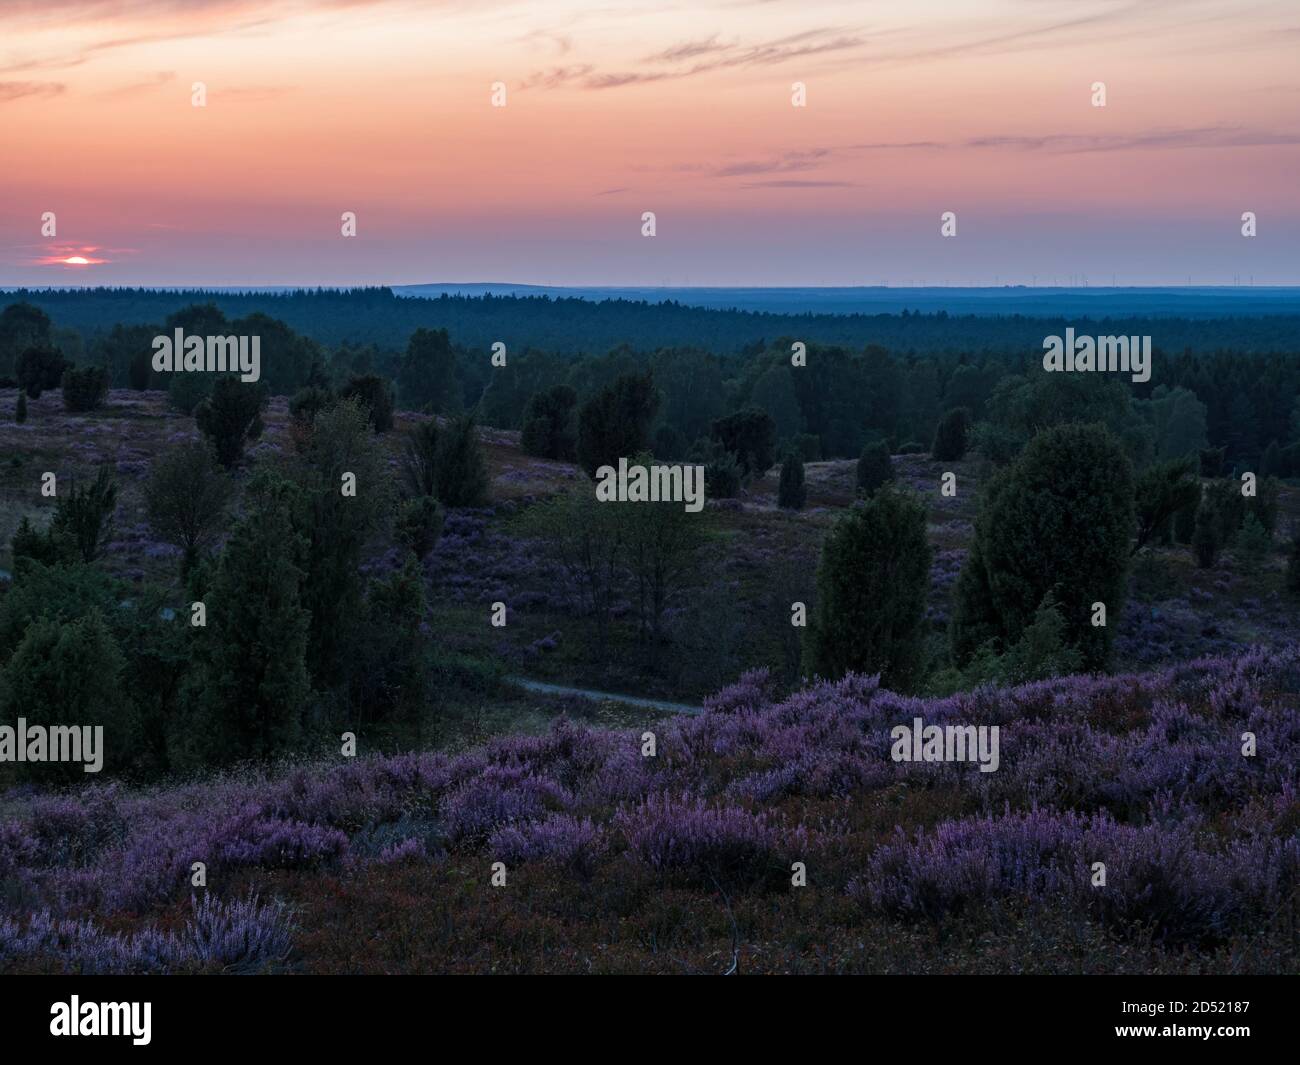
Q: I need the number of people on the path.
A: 0